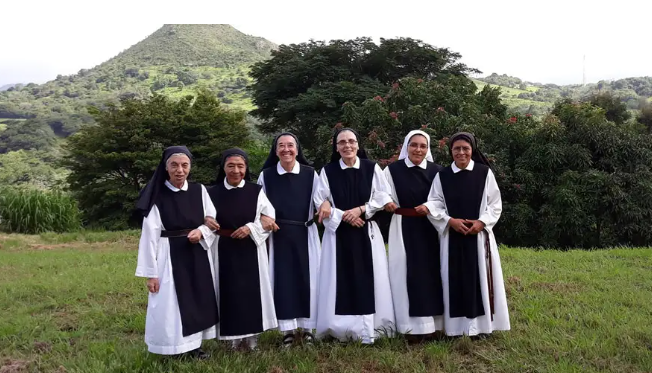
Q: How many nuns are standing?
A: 6